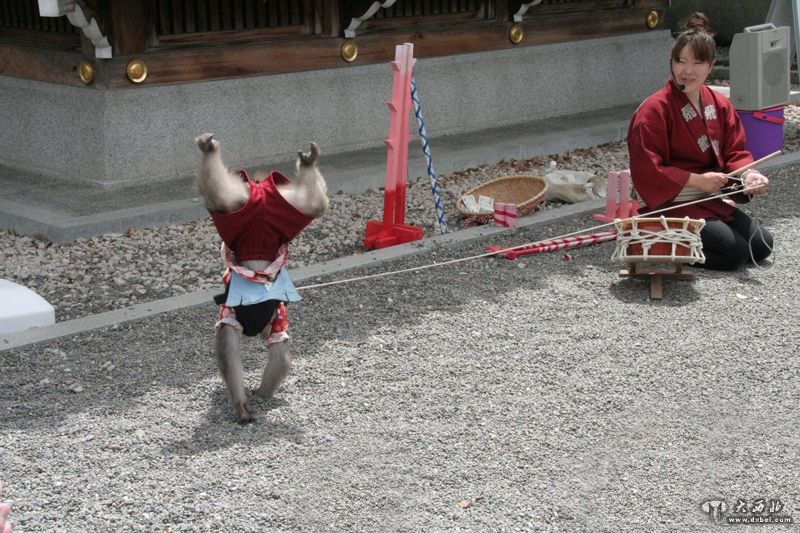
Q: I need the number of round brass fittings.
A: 5